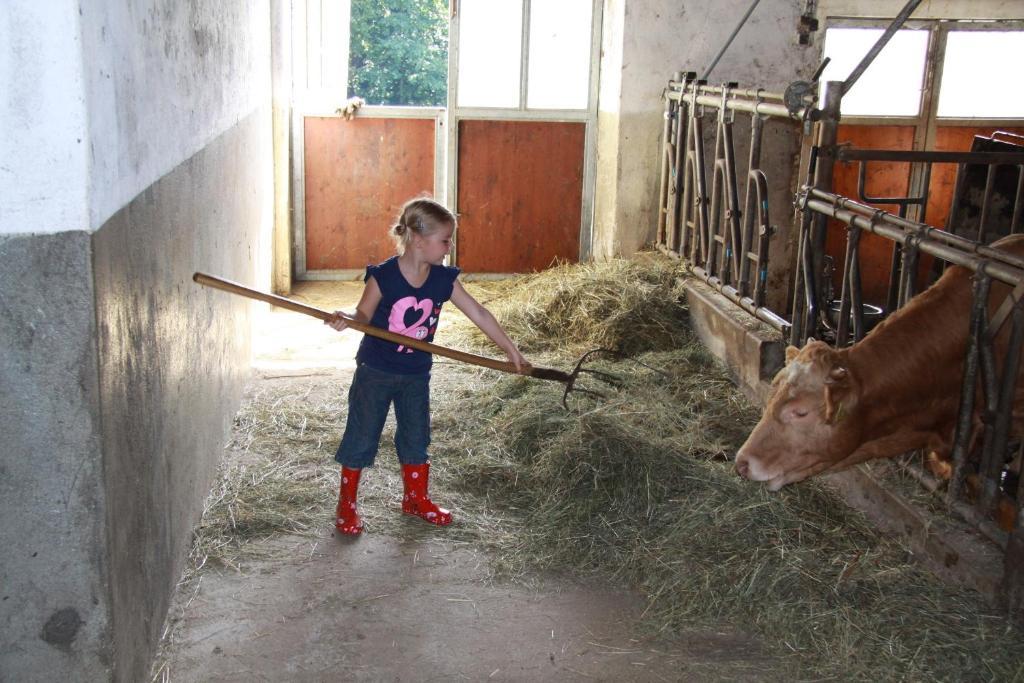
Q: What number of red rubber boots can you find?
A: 2